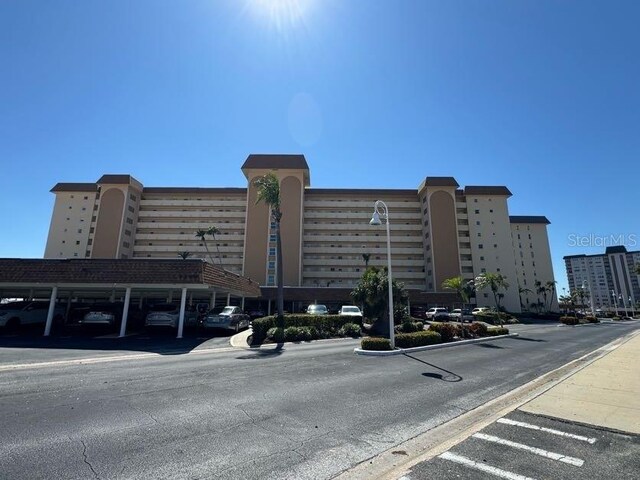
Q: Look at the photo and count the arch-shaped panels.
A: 4